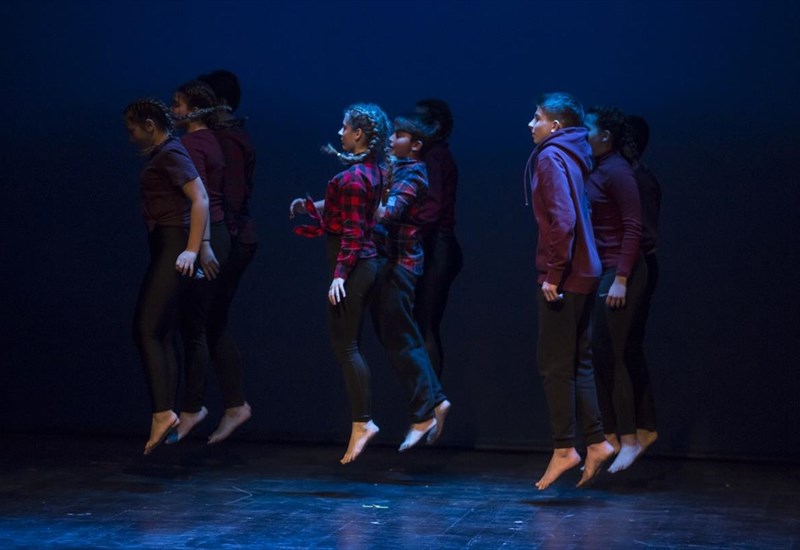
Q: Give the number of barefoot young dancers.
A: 9